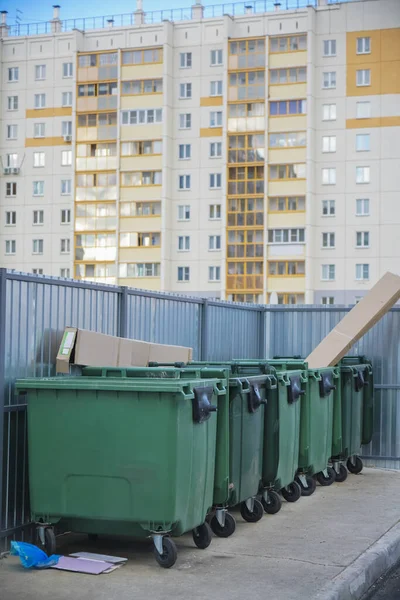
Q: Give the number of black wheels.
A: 11